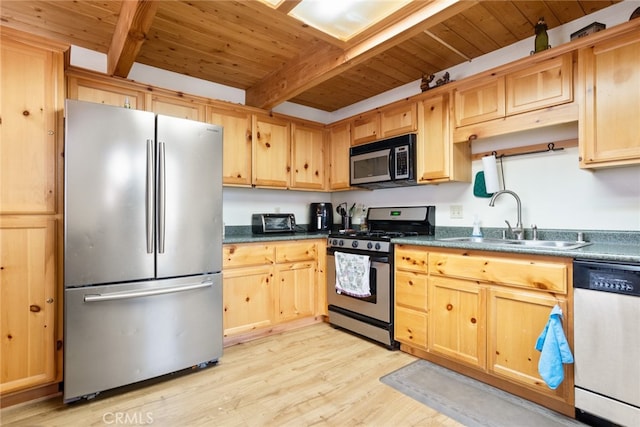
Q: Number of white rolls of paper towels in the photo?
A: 1